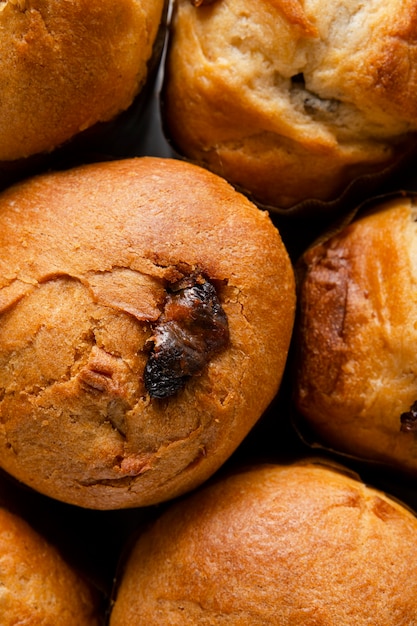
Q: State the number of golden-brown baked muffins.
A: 6